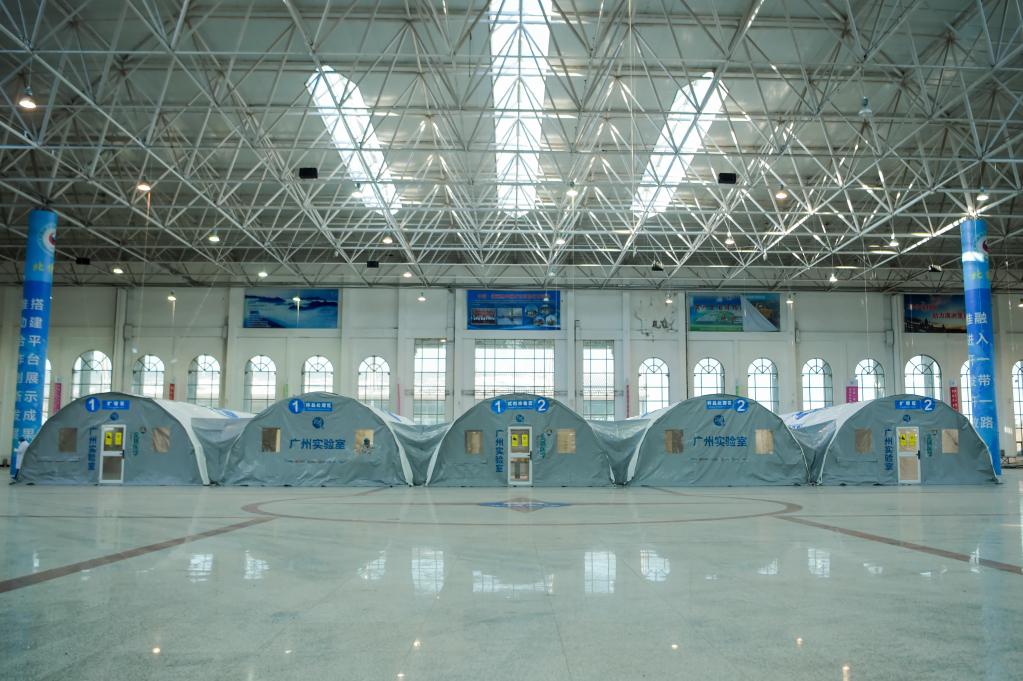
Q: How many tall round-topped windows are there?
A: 15